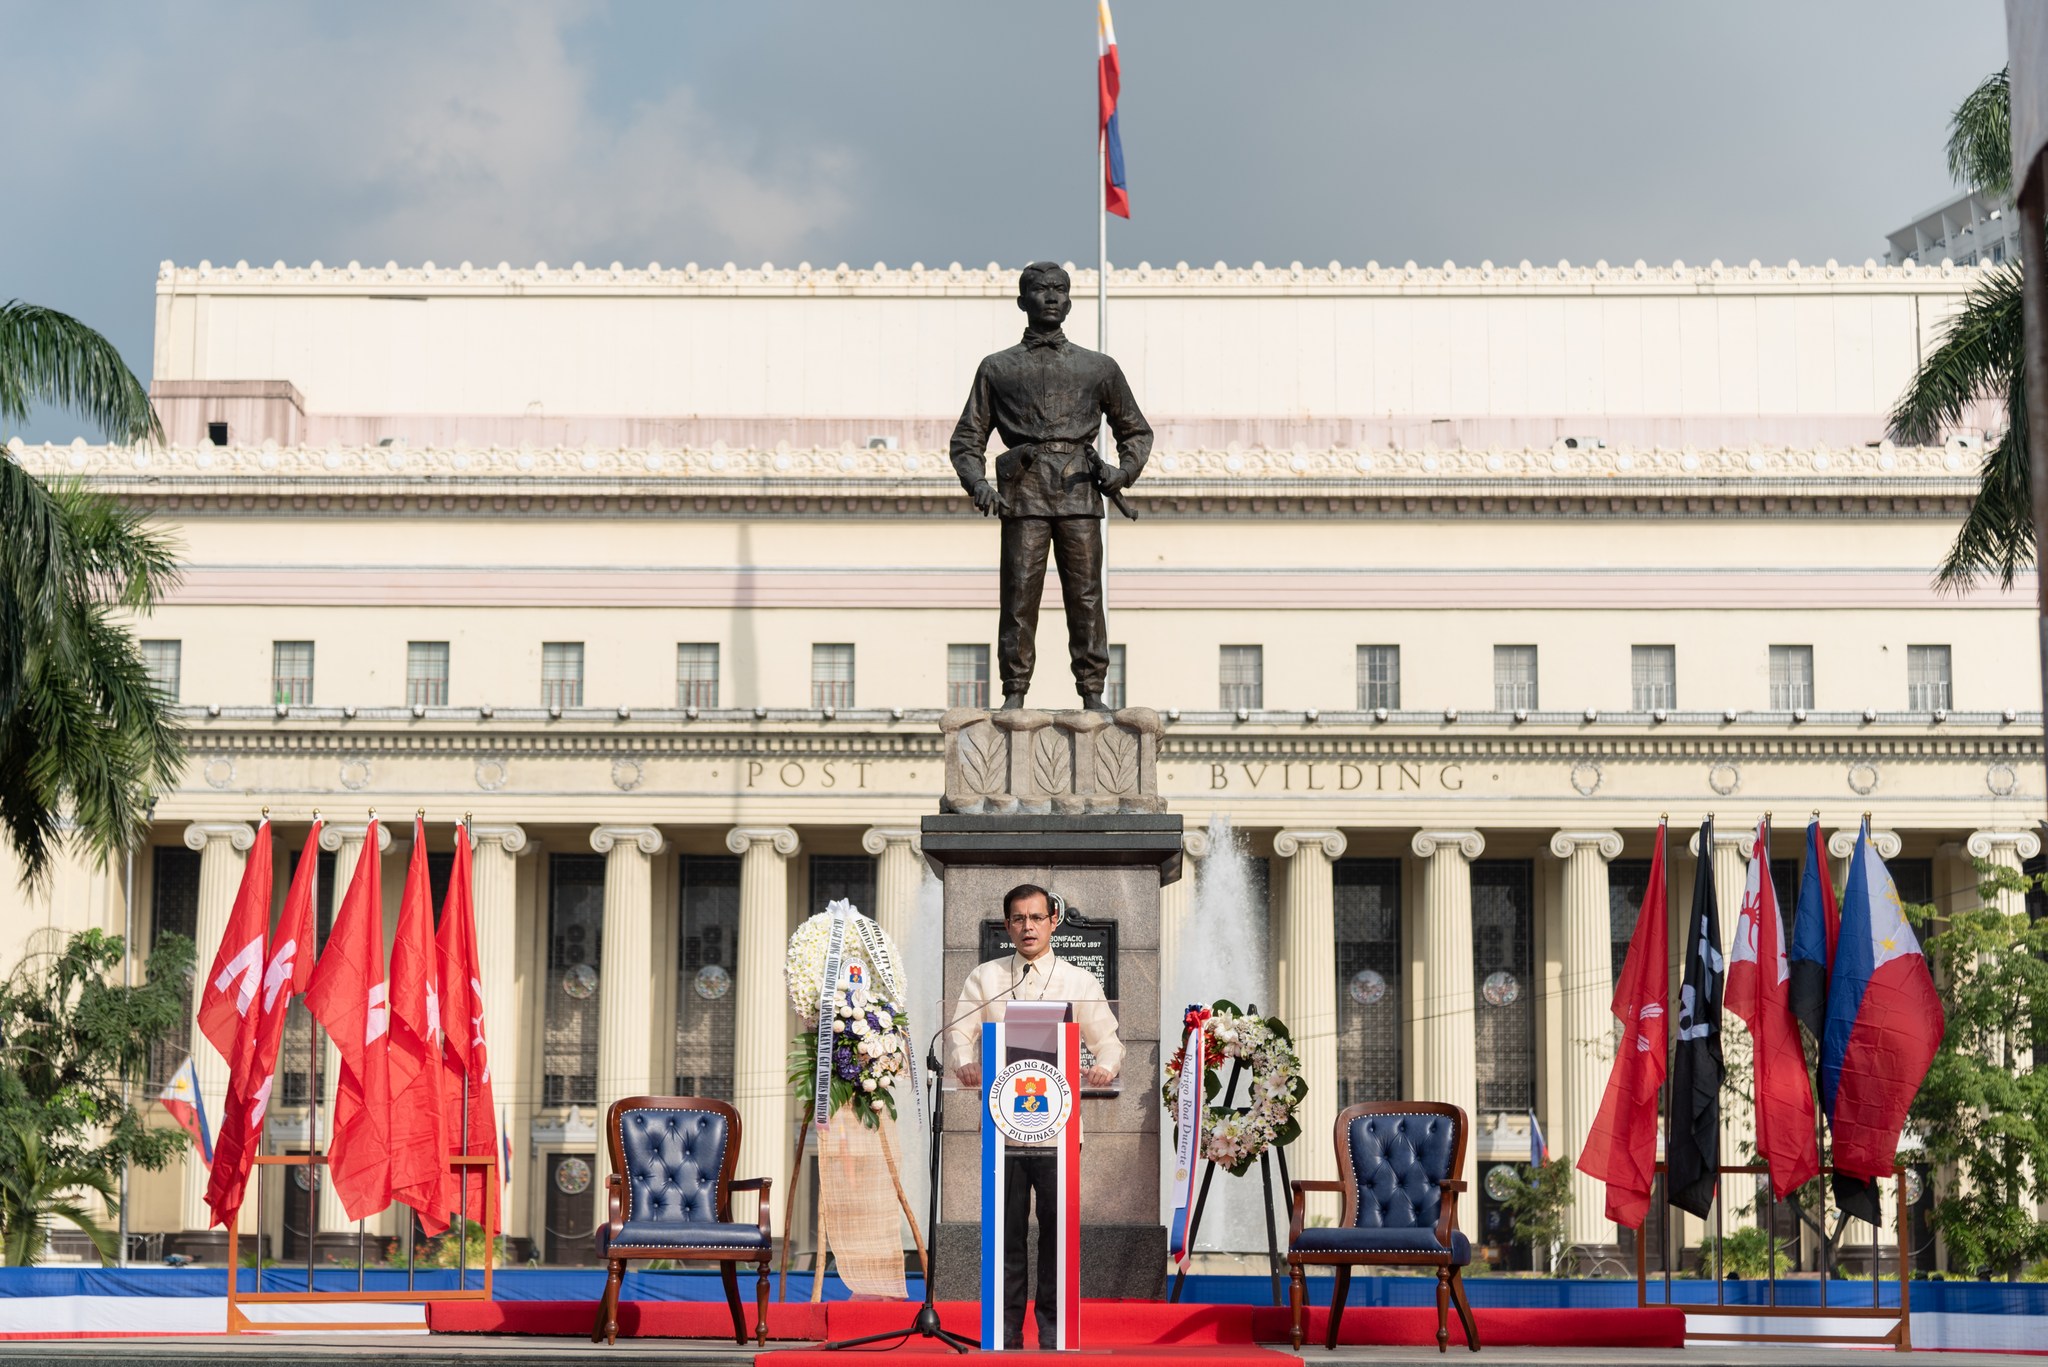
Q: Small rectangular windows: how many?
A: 14